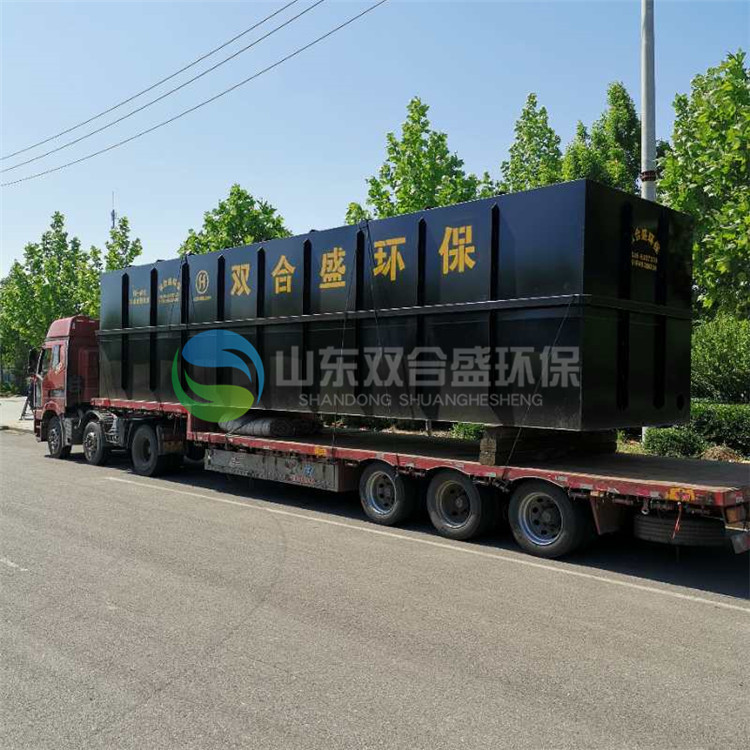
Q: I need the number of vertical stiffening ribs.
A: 11